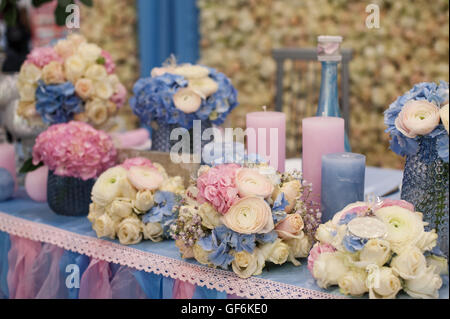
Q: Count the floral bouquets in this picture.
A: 7